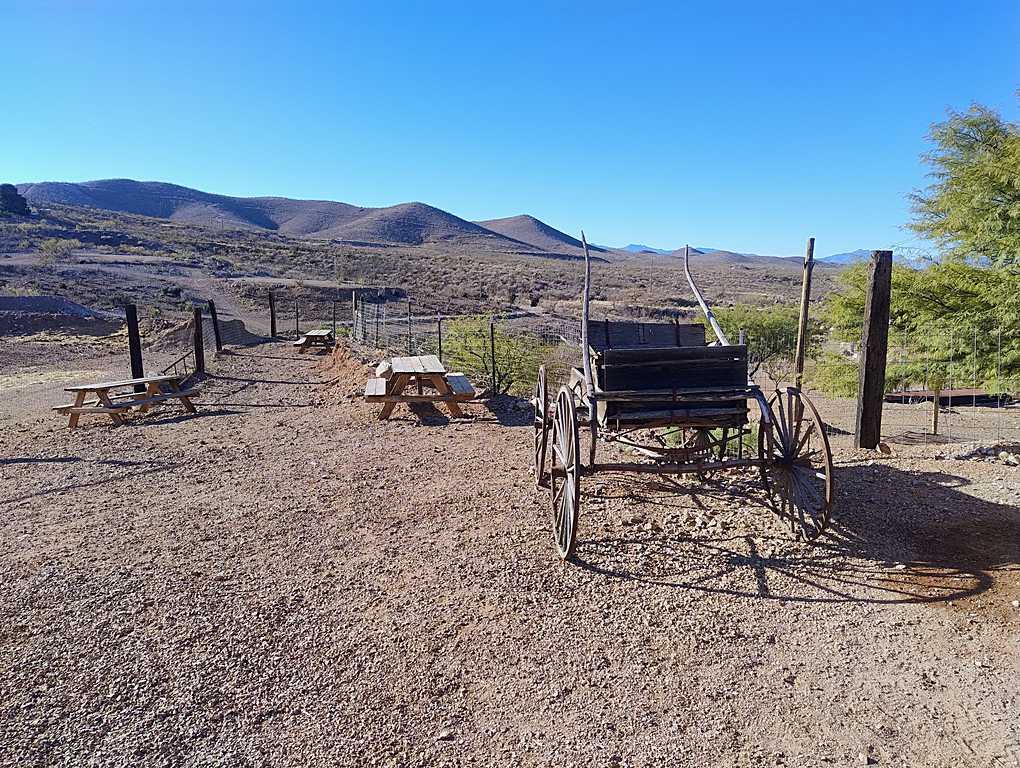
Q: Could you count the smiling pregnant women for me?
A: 0